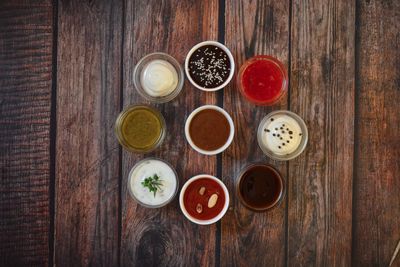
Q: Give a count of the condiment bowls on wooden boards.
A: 9